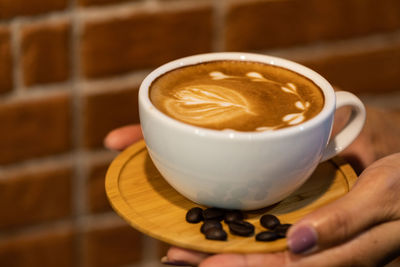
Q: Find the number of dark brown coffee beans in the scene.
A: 9